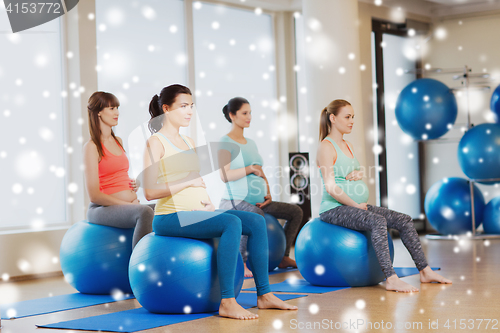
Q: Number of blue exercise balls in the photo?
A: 9